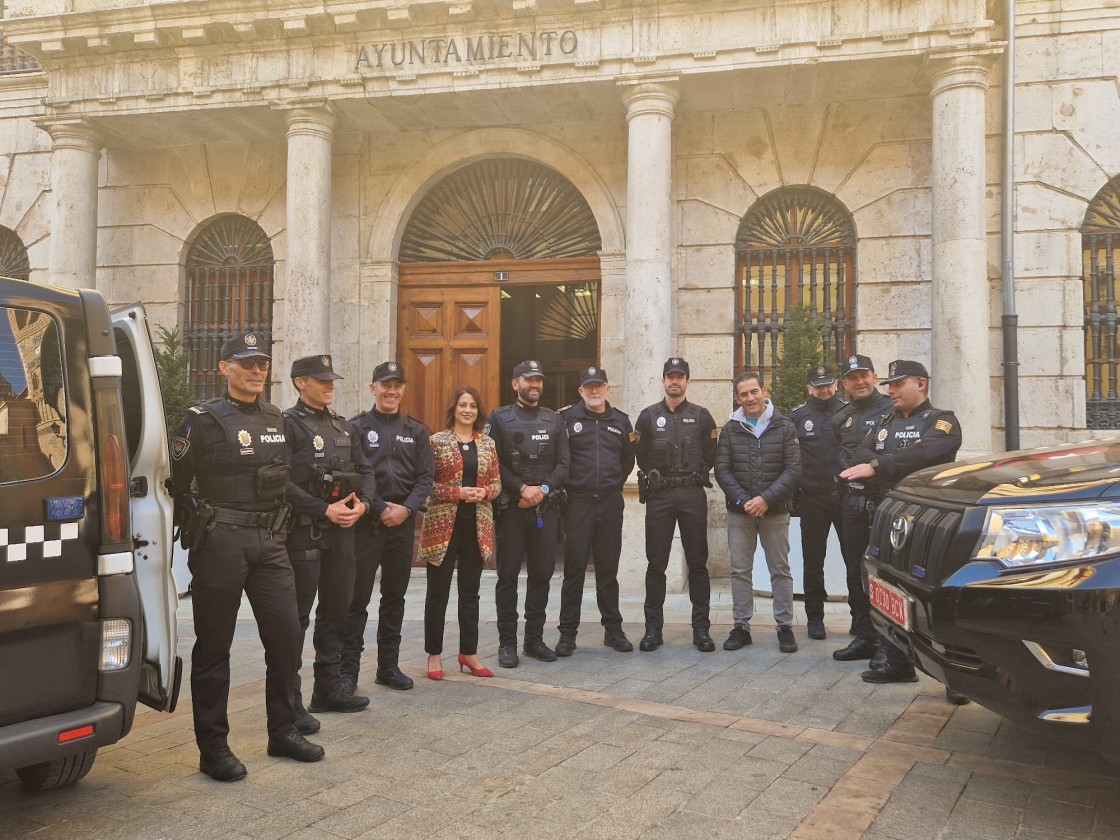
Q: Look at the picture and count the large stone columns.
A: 4